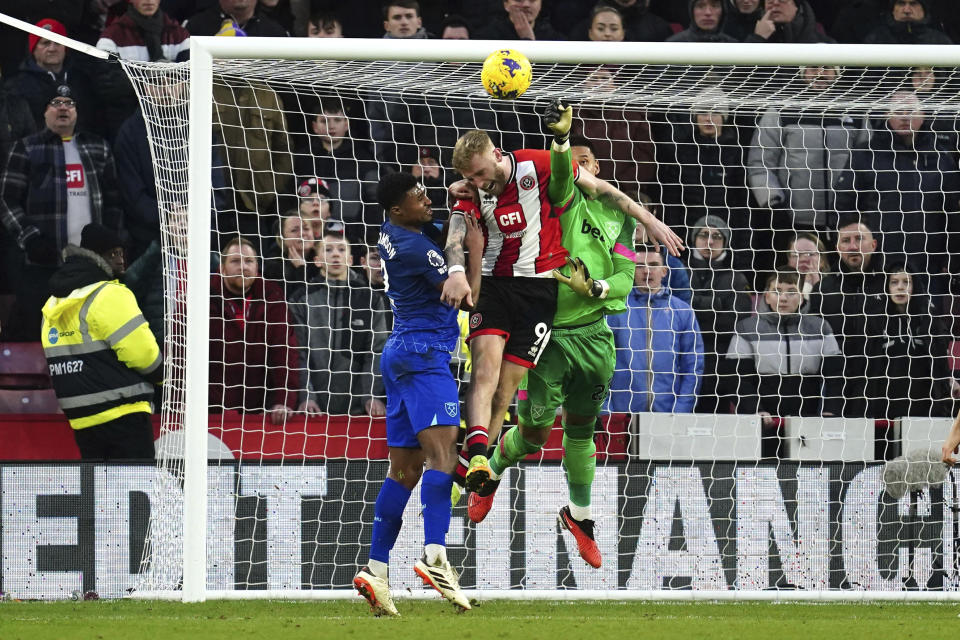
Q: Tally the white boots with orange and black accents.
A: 2